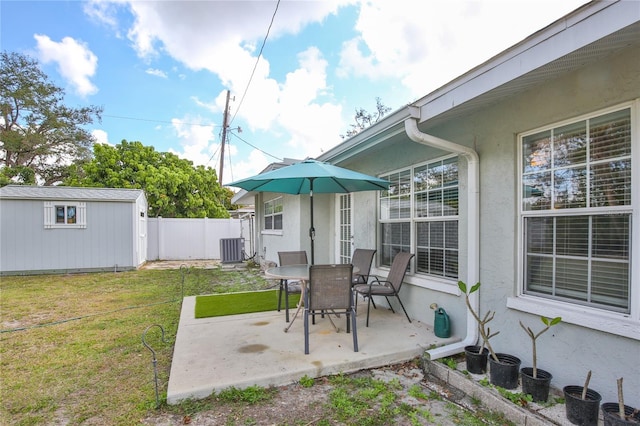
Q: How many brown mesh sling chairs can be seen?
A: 4